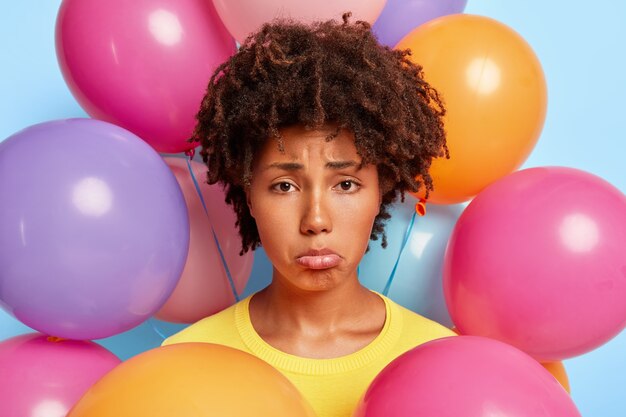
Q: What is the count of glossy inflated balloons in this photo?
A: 12